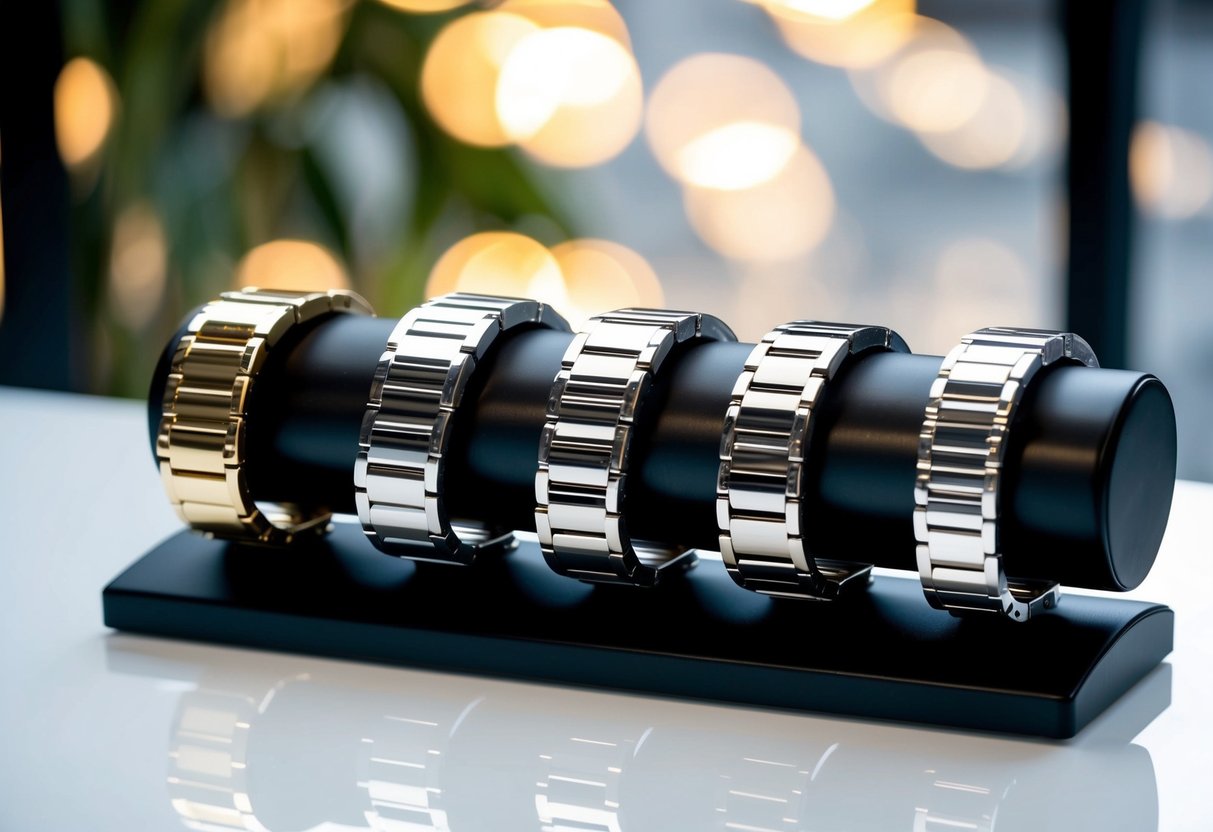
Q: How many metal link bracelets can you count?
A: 5